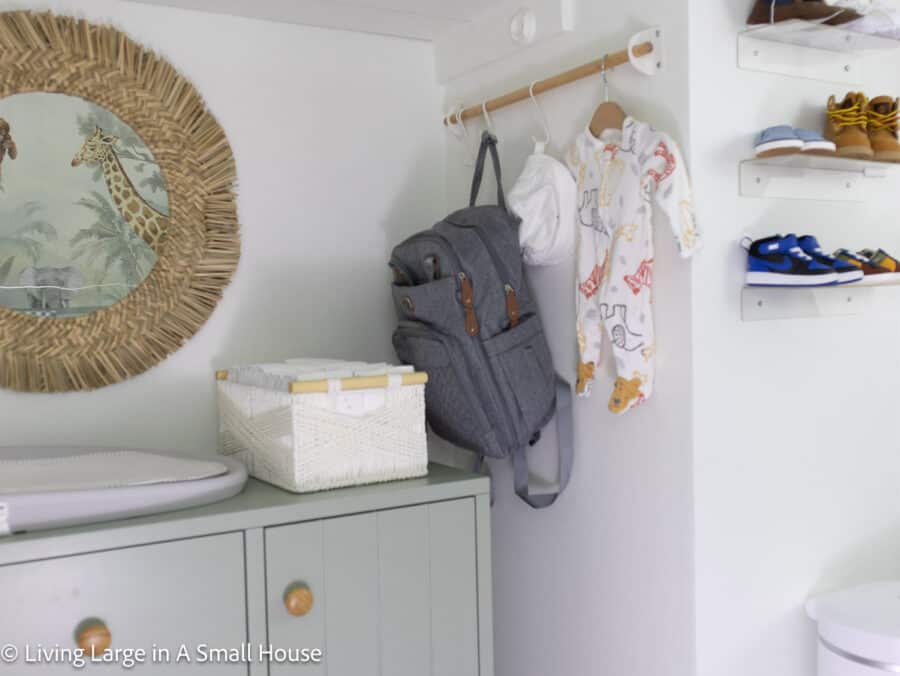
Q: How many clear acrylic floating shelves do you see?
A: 3